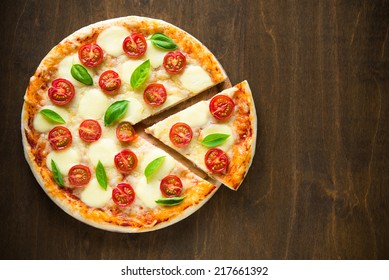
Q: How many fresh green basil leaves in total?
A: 10